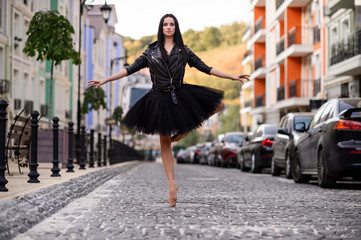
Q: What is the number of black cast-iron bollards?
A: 8